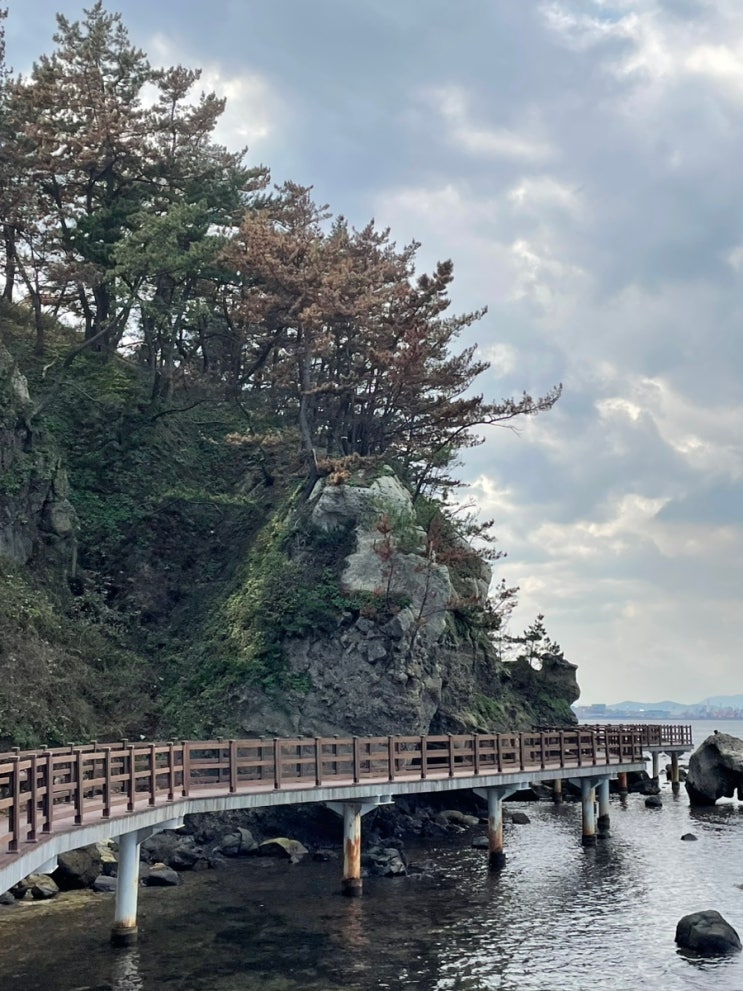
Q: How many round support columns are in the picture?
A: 9